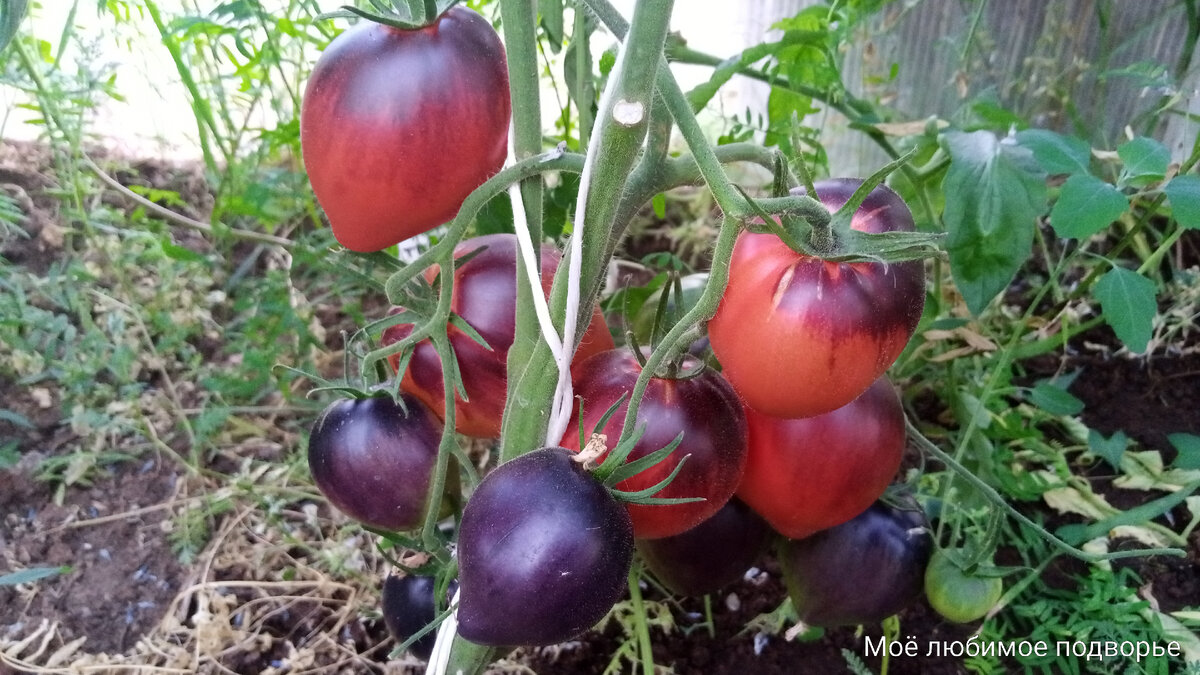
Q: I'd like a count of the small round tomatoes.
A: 1